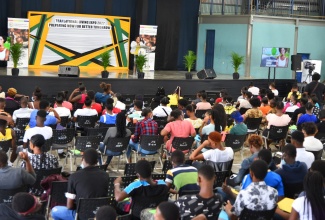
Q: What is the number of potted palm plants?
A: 5